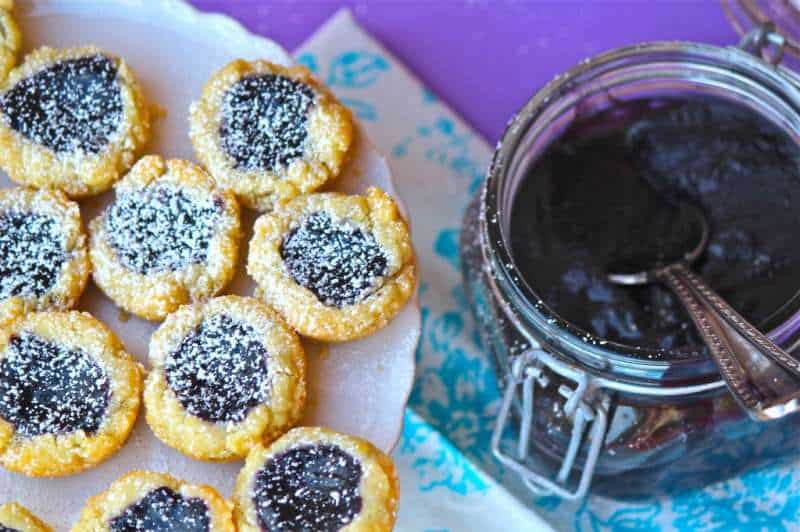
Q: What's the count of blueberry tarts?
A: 11